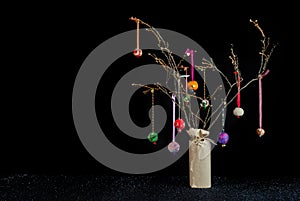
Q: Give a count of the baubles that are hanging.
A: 10